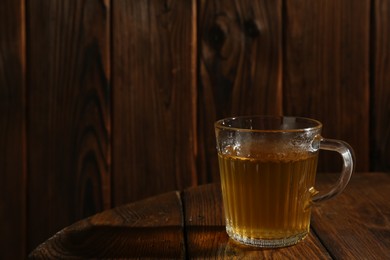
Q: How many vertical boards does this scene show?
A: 6